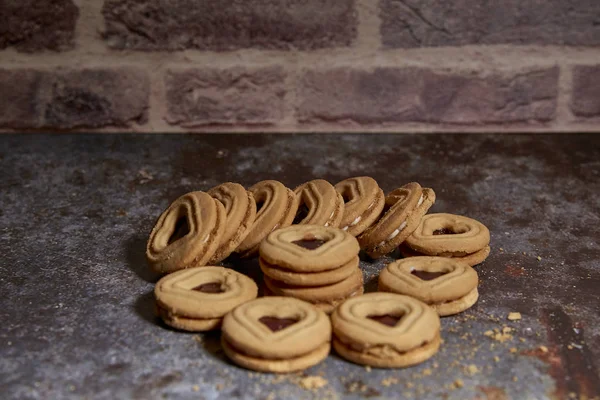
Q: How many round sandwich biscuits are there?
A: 13